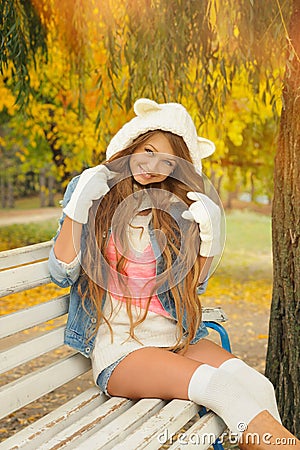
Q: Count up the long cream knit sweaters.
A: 1